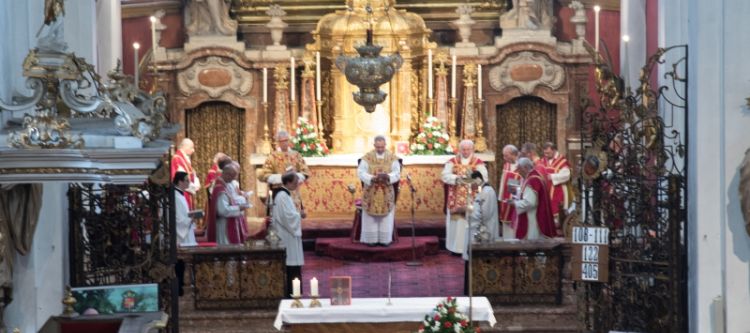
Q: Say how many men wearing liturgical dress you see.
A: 14